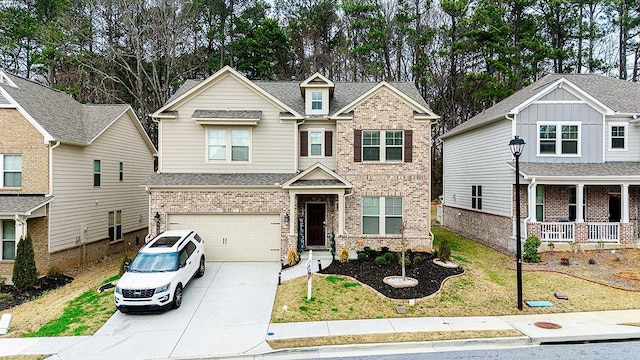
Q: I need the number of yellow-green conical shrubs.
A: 2